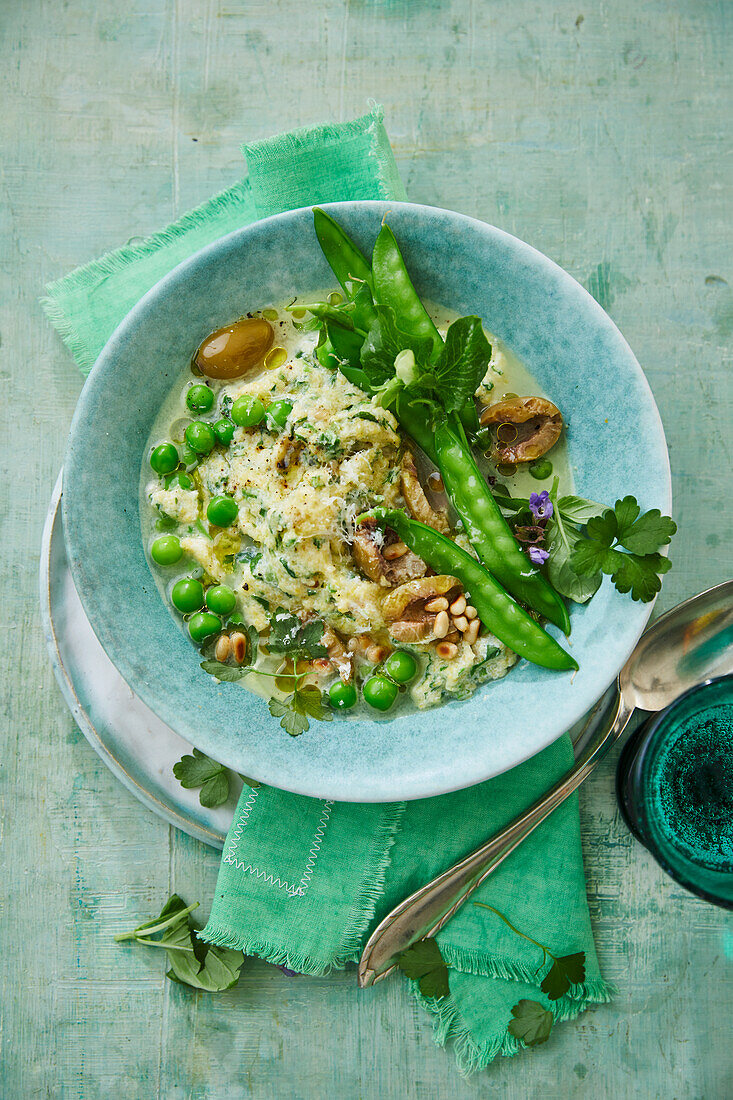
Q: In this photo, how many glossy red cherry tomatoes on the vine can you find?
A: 0